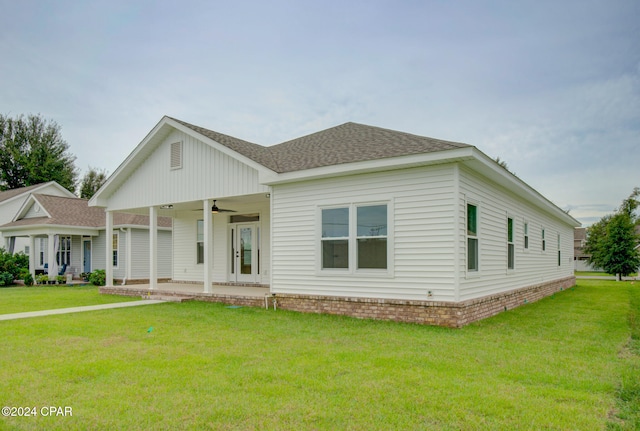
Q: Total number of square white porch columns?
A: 3